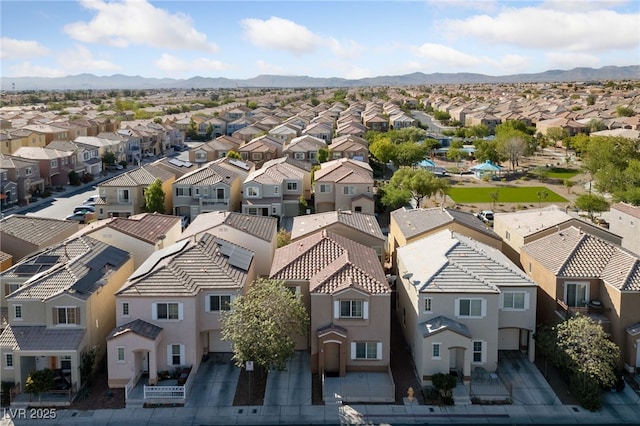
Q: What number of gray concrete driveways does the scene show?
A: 4